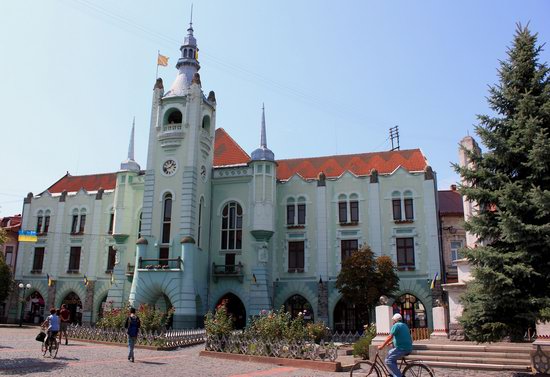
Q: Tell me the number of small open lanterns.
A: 1